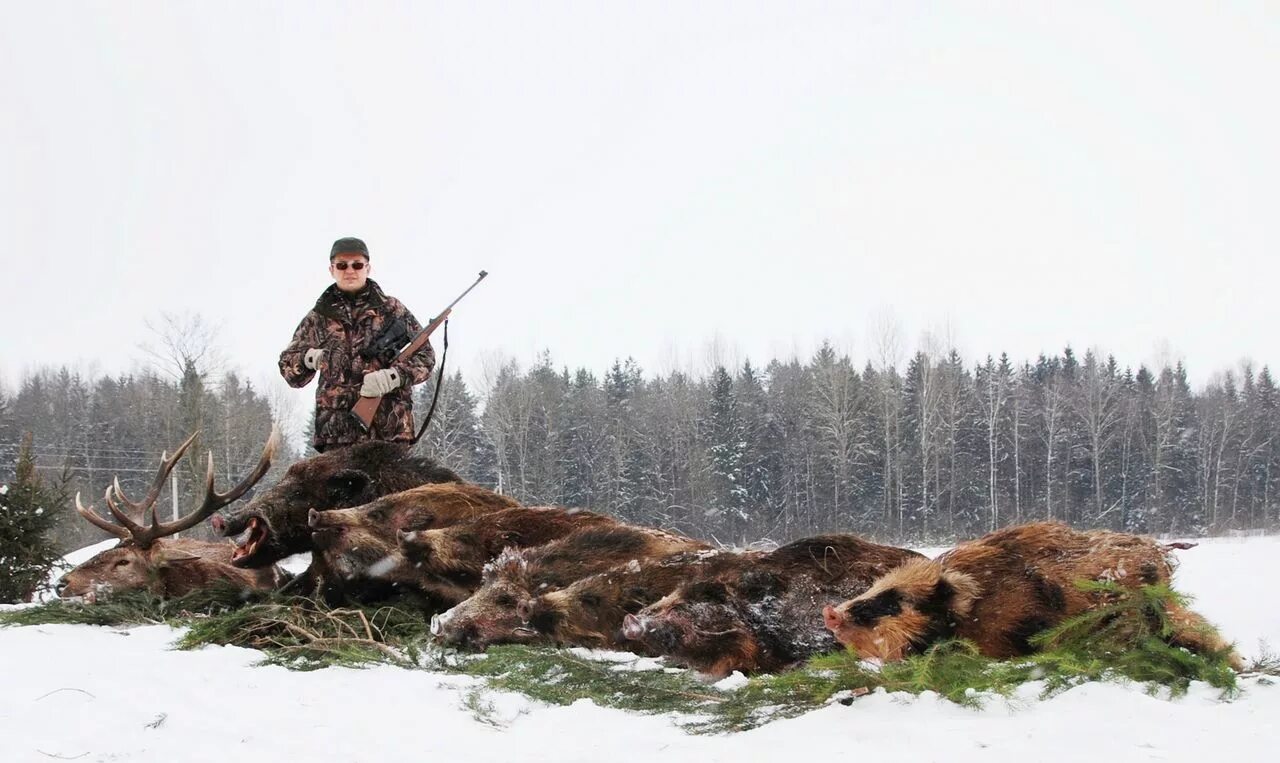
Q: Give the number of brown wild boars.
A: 7